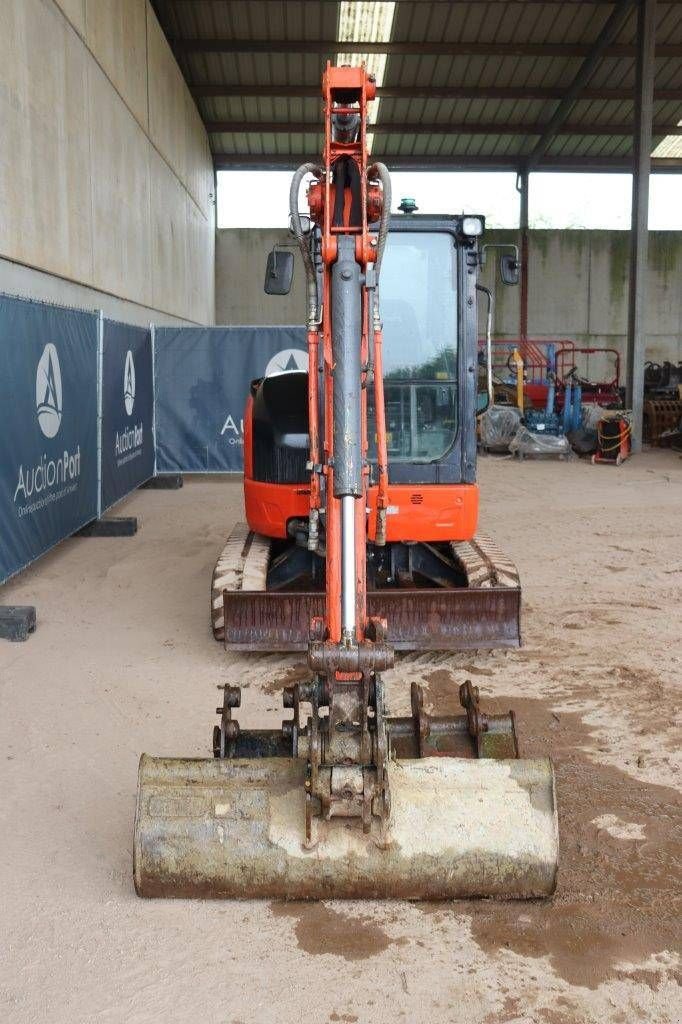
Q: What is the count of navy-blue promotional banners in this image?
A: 3